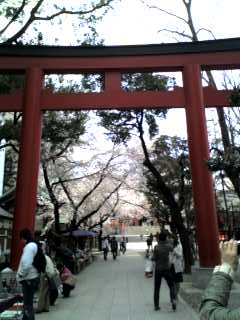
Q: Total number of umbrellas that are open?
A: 1